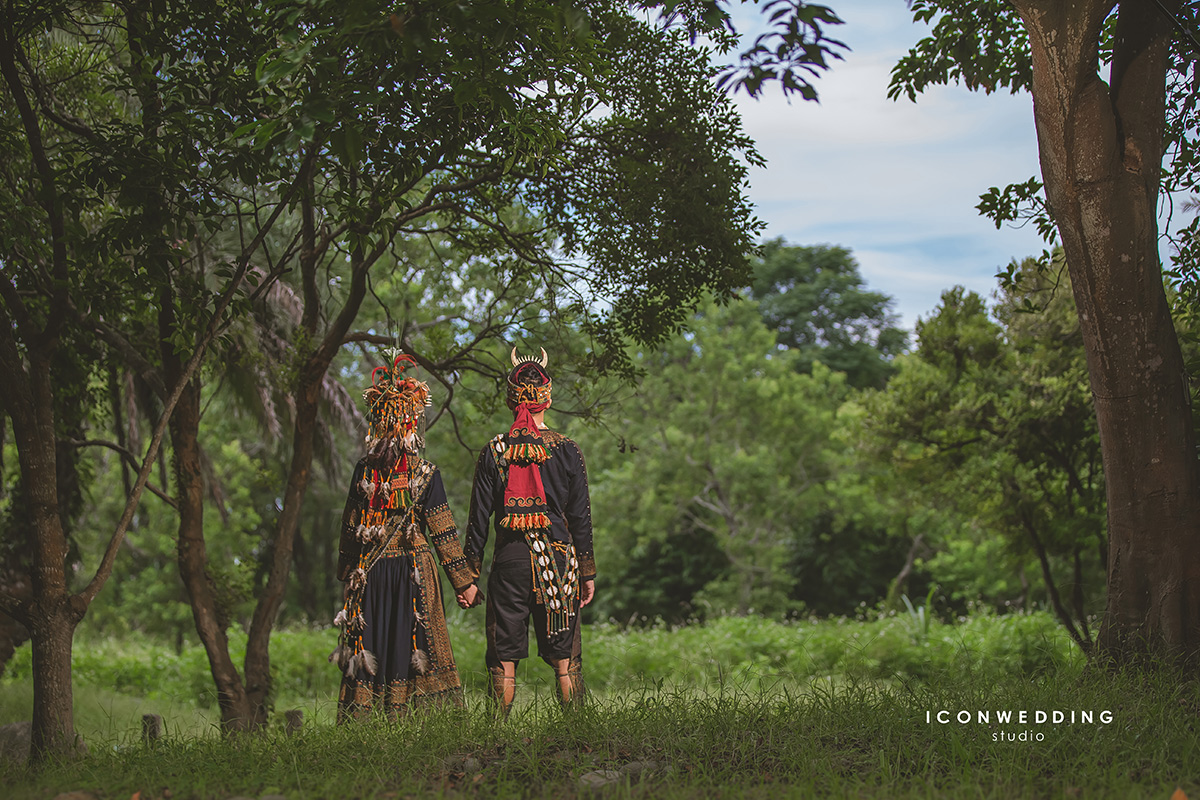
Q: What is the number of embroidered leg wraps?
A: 2